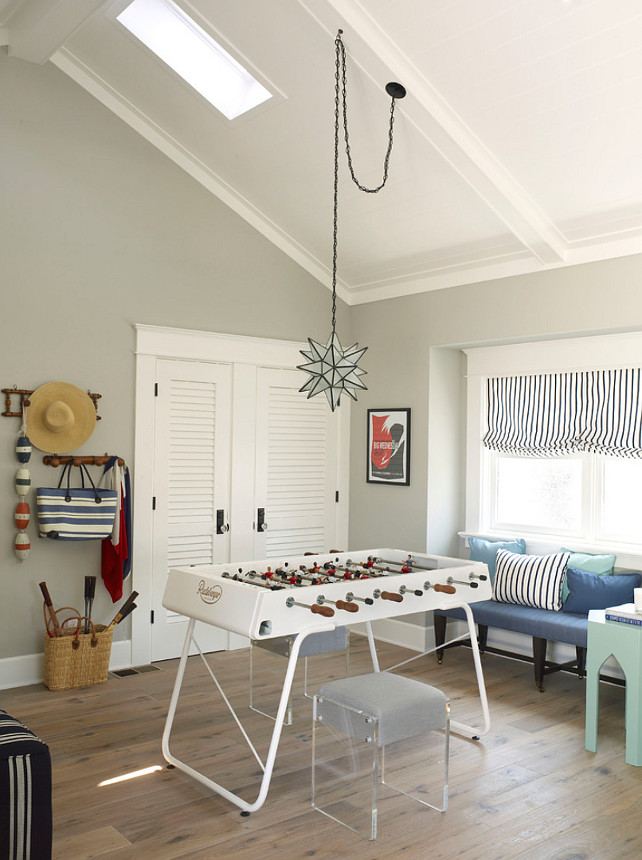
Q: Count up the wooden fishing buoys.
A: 4